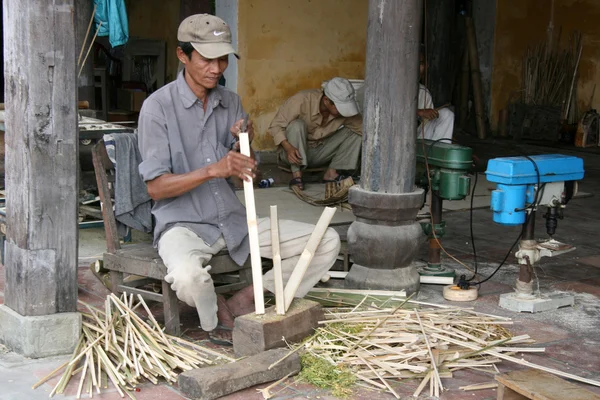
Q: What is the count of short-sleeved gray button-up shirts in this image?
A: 1